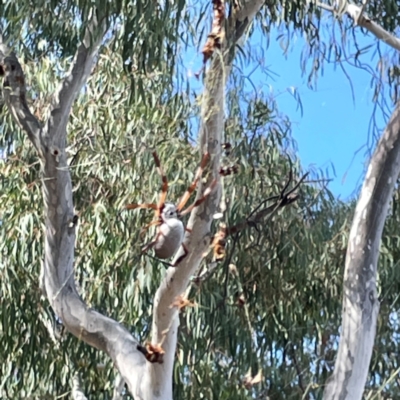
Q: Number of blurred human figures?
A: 0